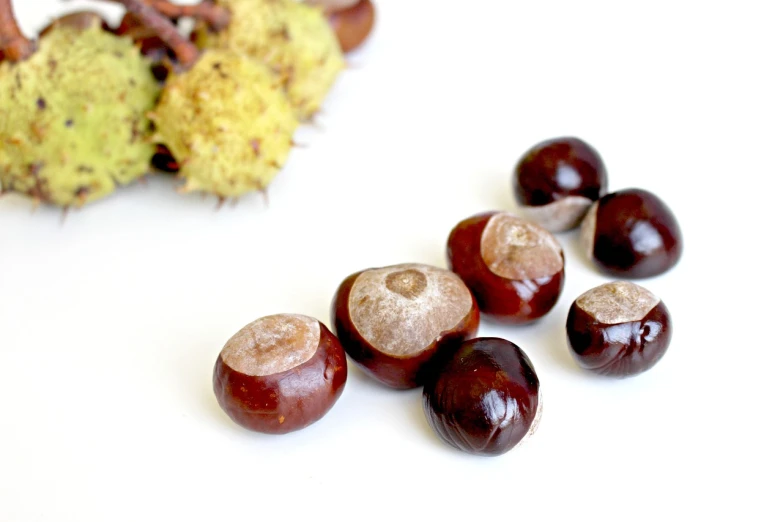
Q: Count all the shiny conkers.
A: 7